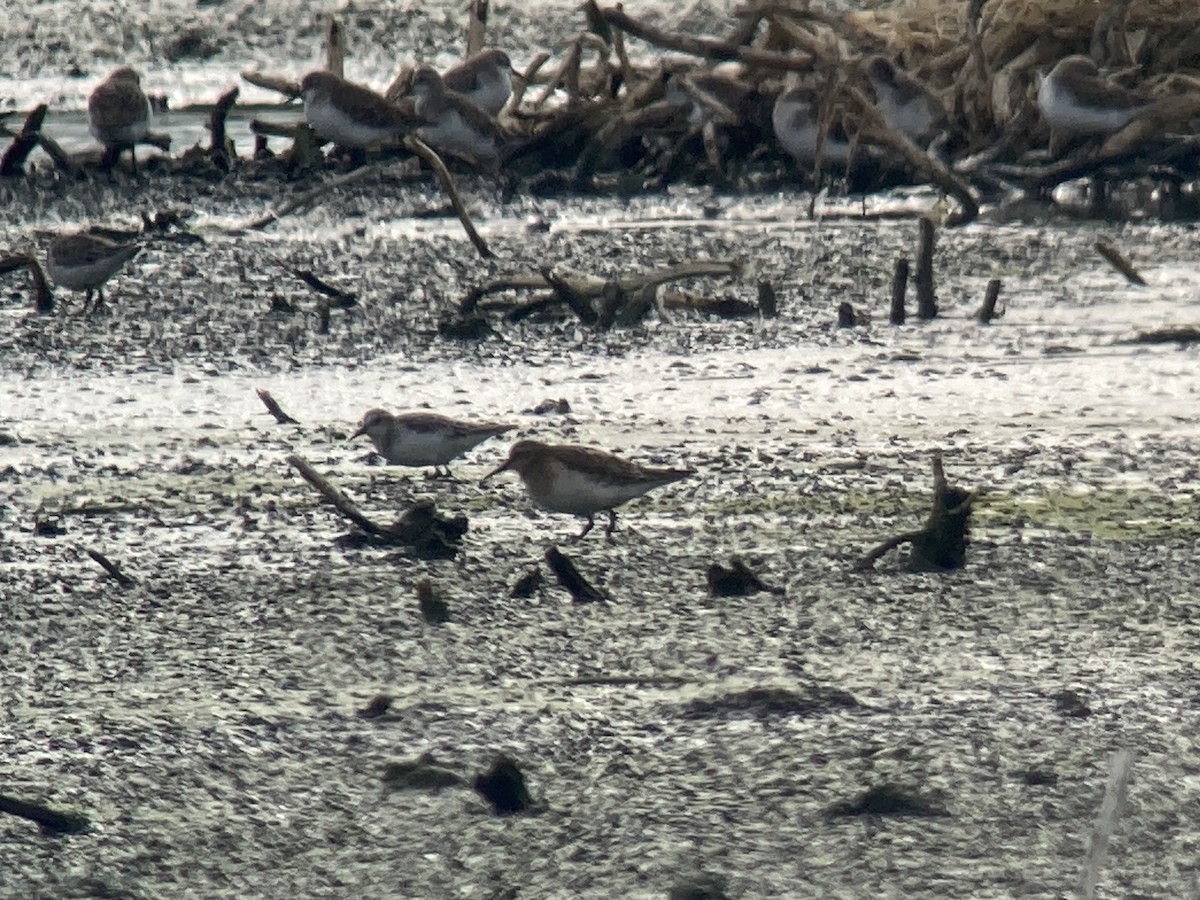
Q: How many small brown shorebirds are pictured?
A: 11